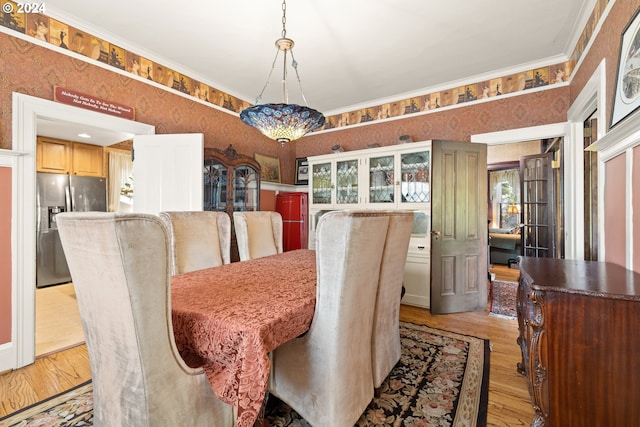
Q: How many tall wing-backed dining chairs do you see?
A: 5